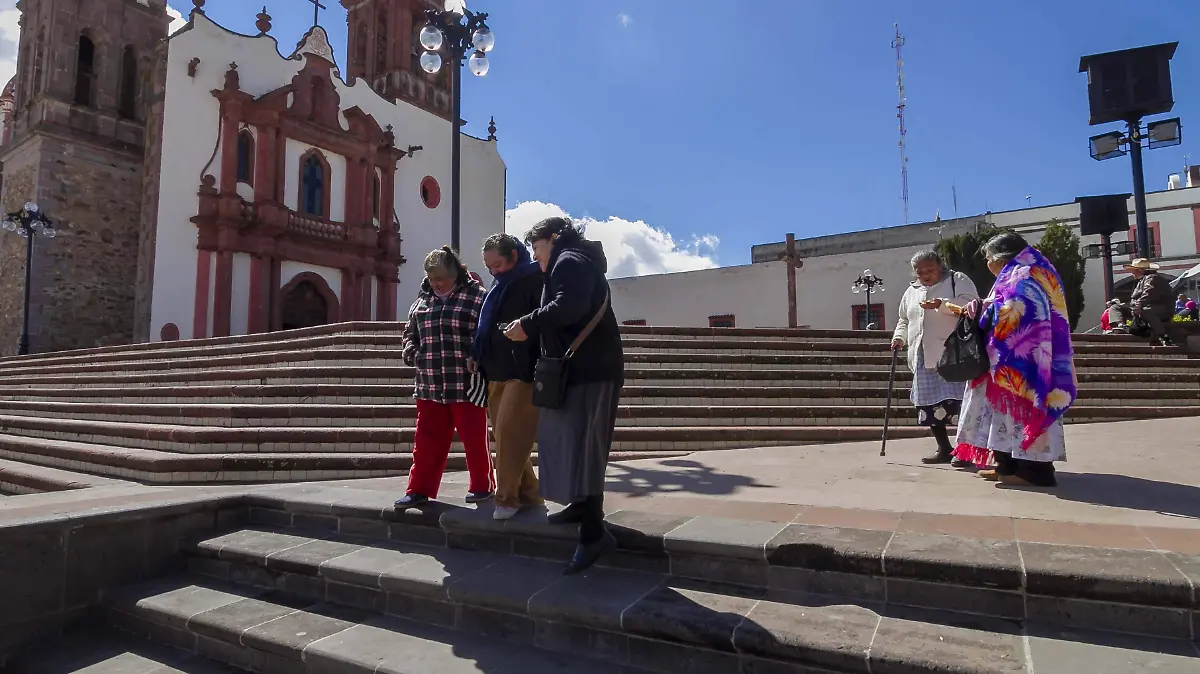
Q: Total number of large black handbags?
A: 1